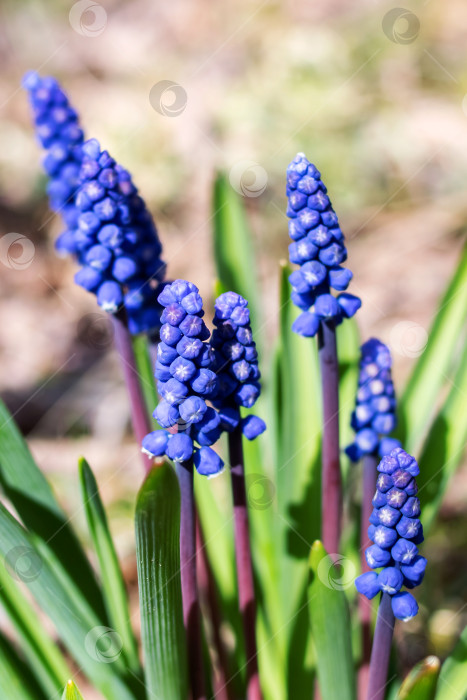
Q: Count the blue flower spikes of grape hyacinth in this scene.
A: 8